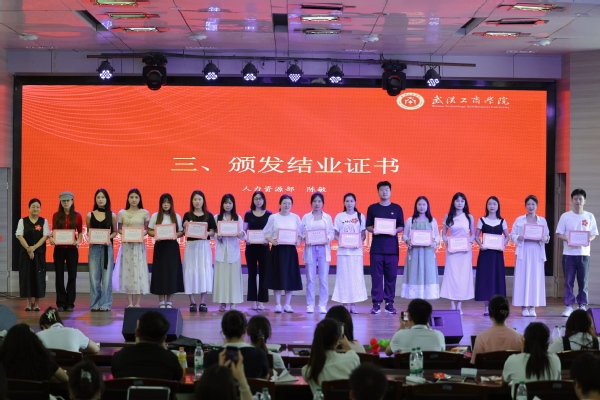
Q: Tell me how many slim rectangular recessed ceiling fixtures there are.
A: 9